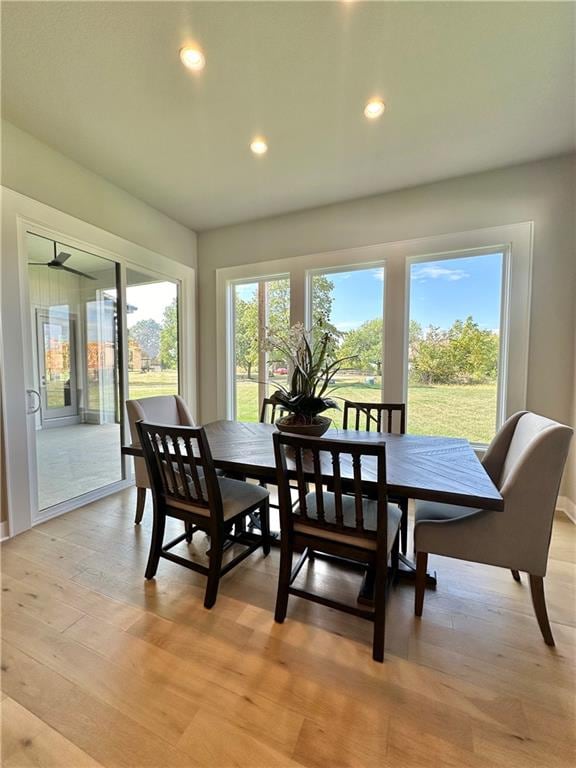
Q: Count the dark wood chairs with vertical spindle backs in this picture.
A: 4